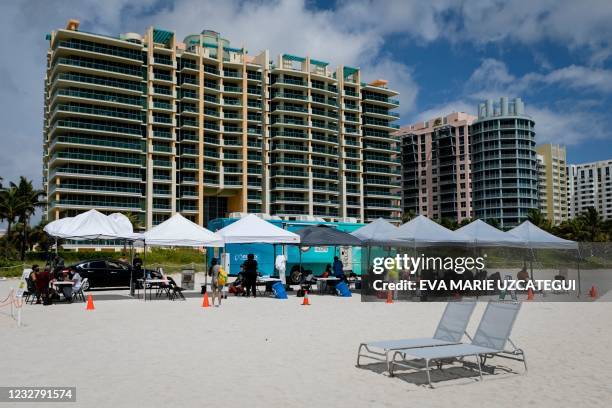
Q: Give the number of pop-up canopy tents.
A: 8